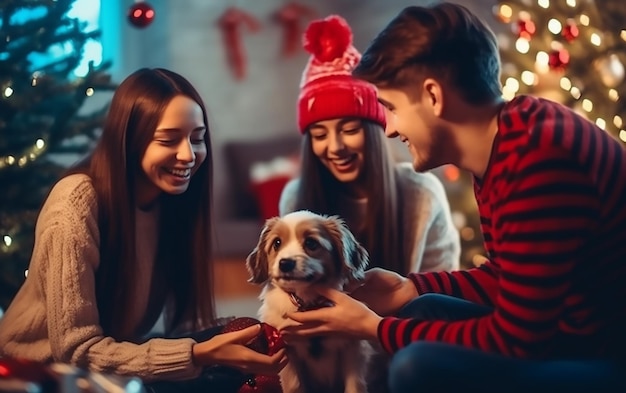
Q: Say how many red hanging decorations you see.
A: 6